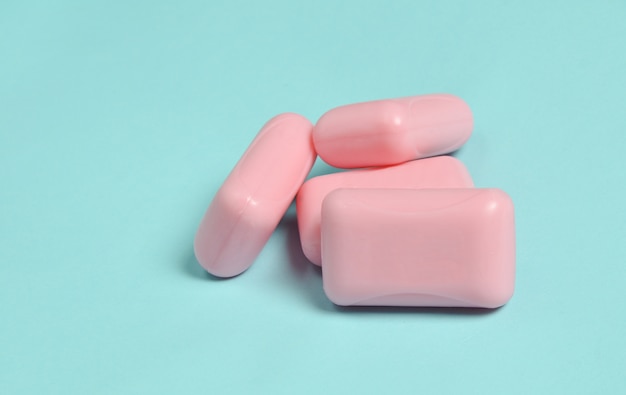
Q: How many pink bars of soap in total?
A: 4